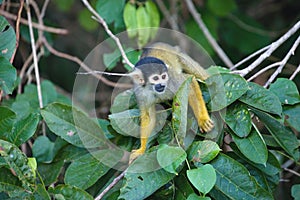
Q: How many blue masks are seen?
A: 0